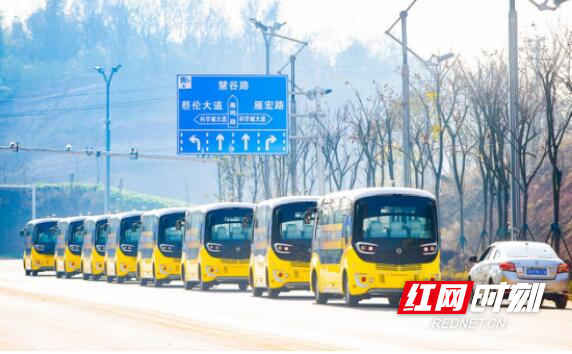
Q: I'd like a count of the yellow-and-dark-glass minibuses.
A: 8